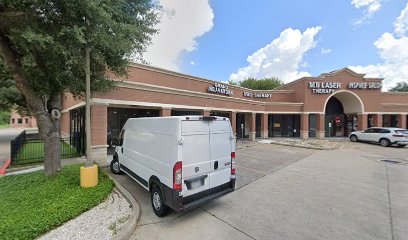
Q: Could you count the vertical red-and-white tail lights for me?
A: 2